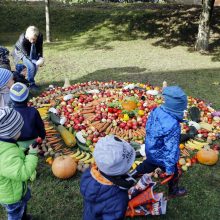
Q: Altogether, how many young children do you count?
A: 7